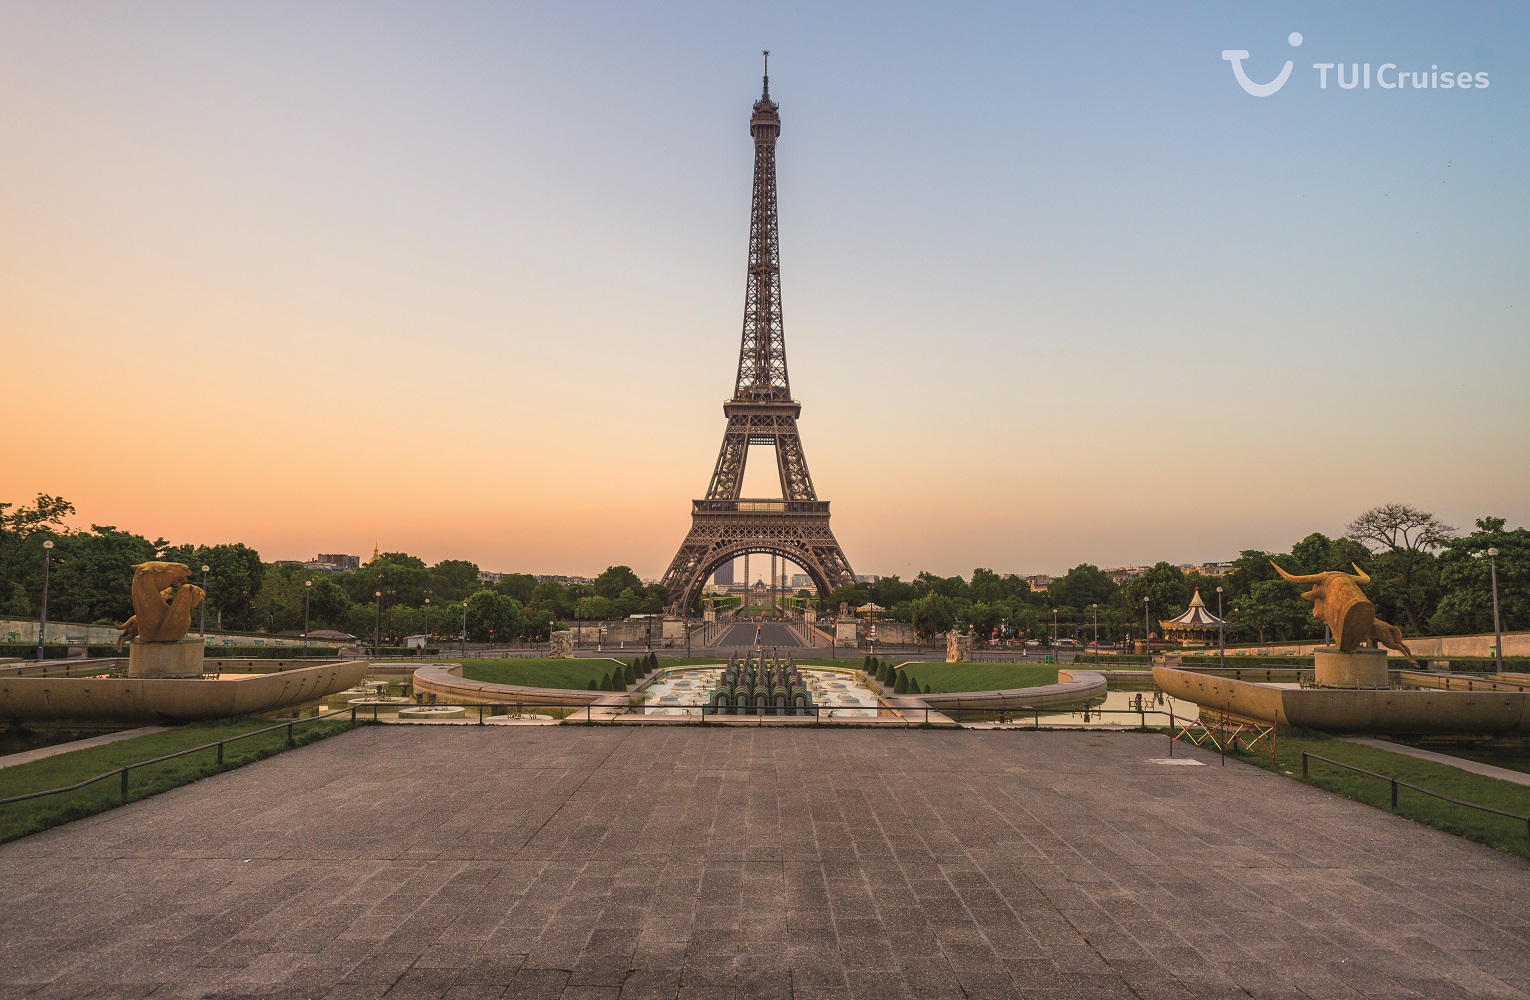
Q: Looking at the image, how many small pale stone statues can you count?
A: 2